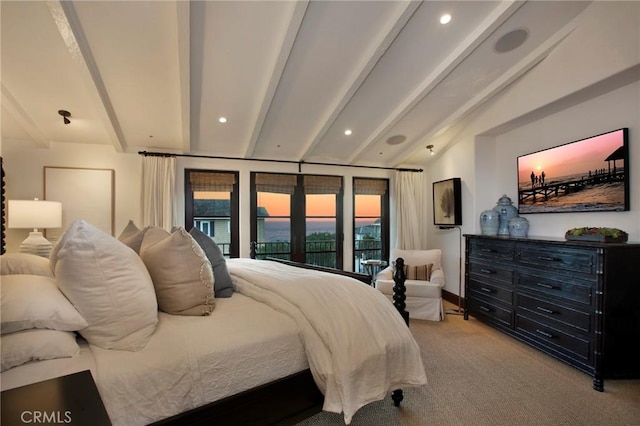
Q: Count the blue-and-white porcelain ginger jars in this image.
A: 3